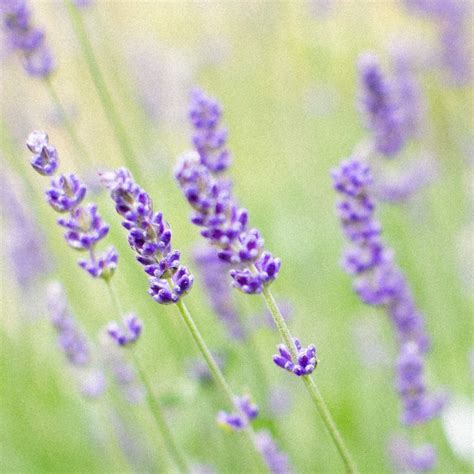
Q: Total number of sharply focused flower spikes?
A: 3